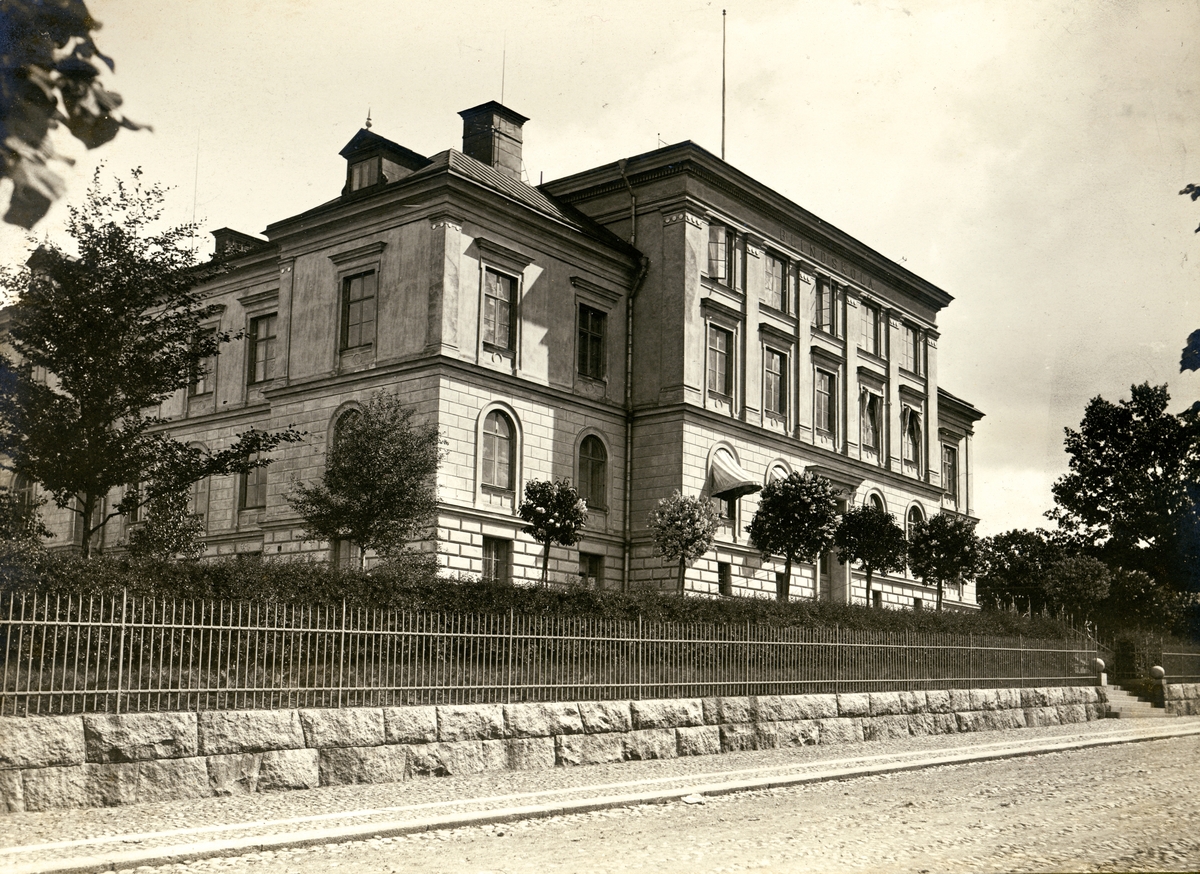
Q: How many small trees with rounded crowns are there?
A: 5